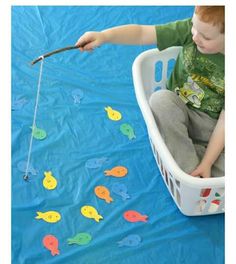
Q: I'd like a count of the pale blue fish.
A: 6